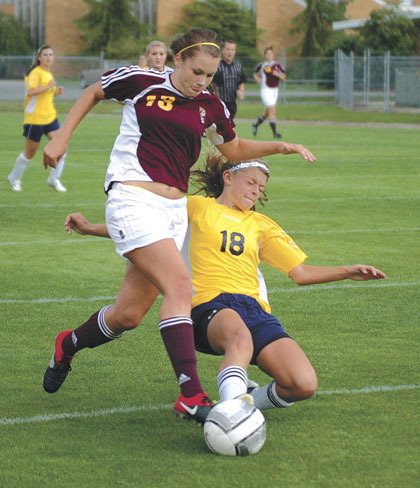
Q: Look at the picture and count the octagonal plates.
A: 0